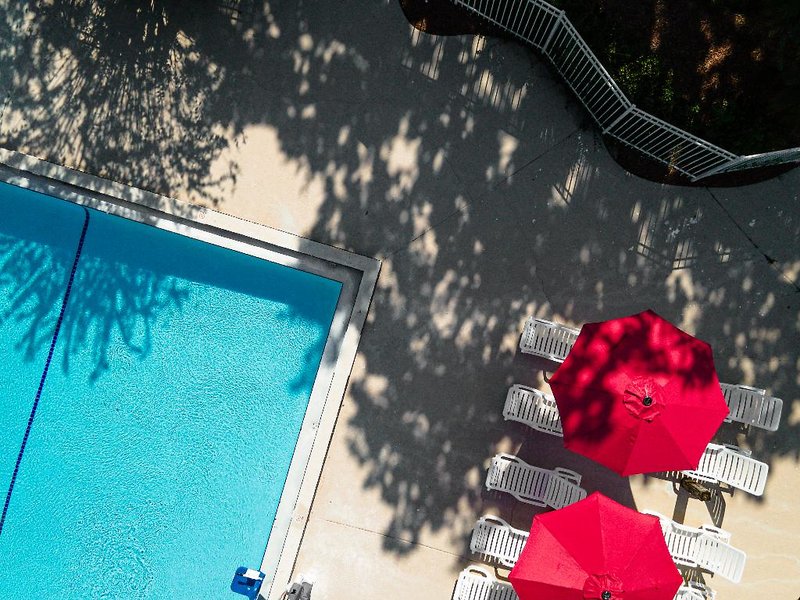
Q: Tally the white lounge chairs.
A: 9